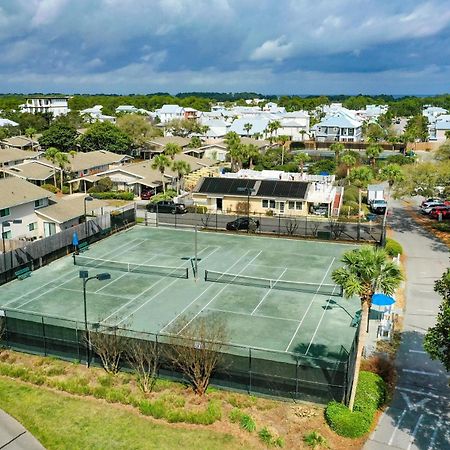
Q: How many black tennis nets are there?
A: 2